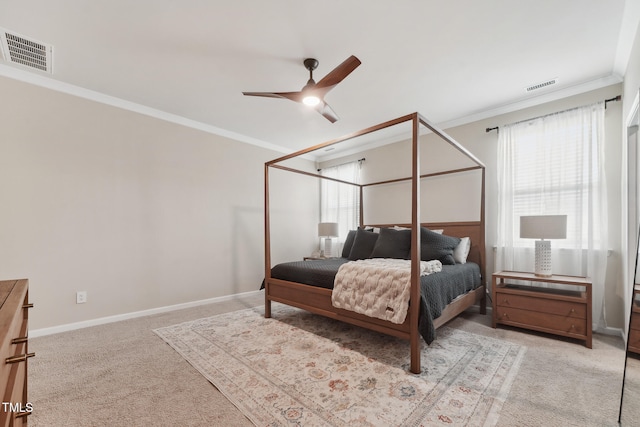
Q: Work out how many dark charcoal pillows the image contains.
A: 4